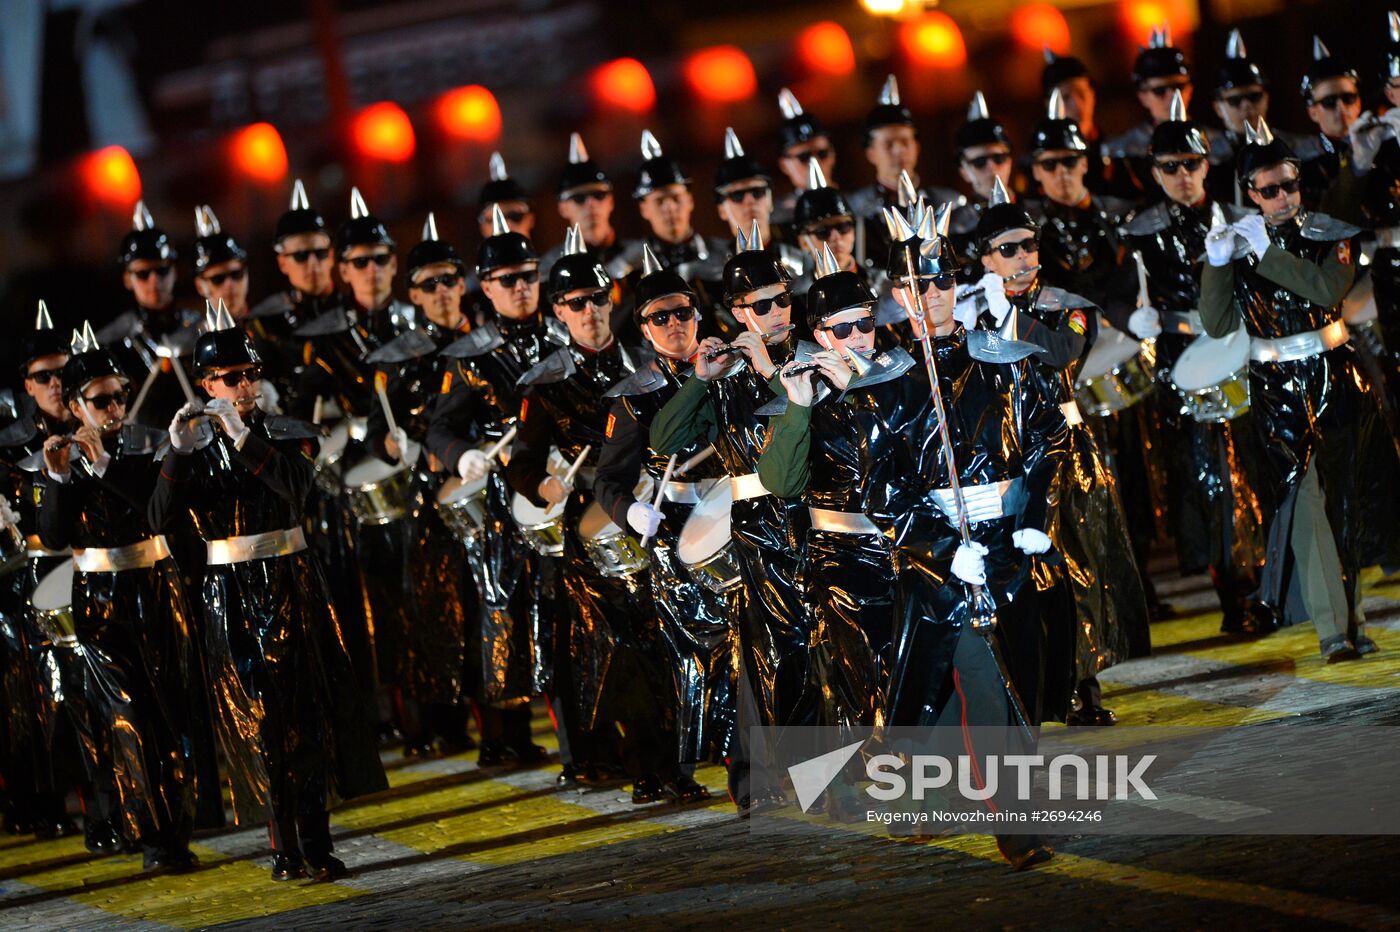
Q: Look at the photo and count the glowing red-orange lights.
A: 10